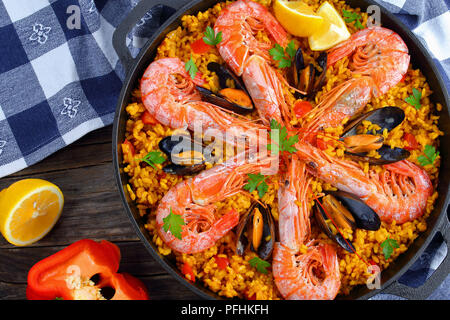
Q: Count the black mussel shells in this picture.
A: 6